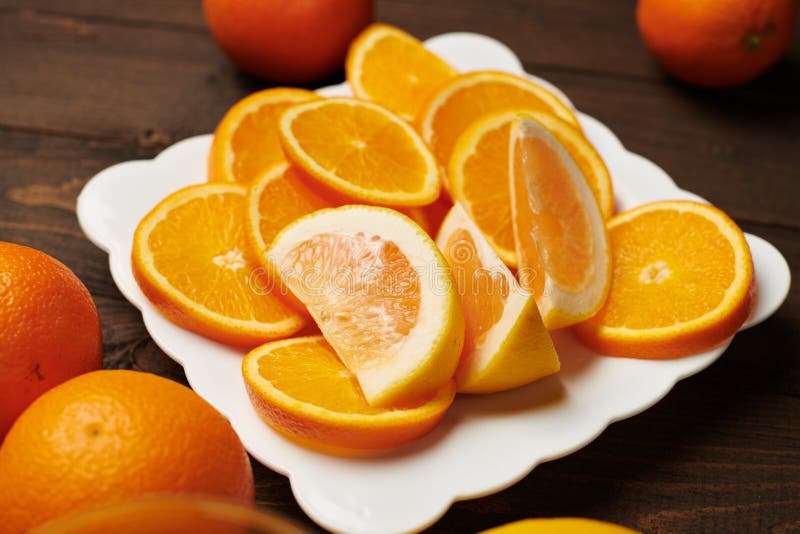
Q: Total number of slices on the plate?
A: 12